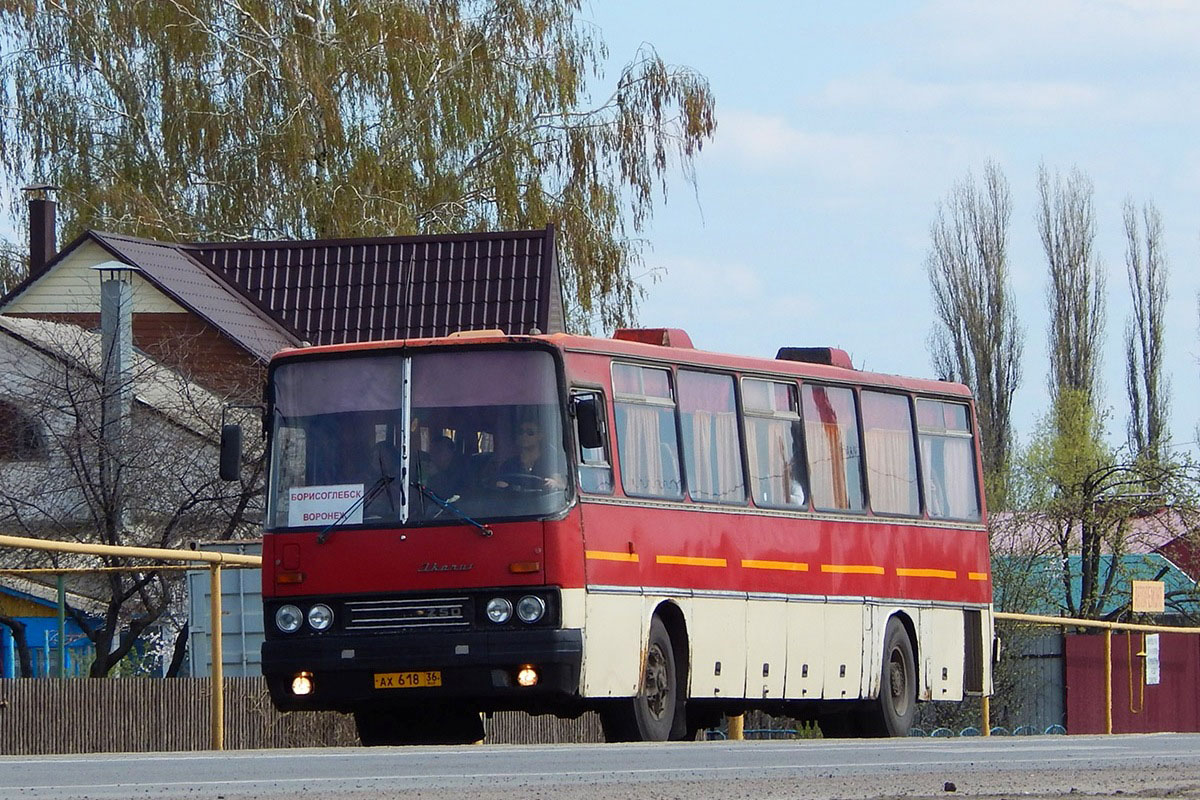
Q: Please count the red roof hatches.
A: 2